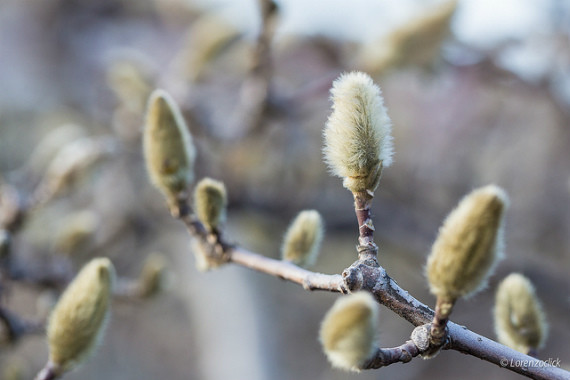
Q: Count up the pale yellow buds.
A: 8